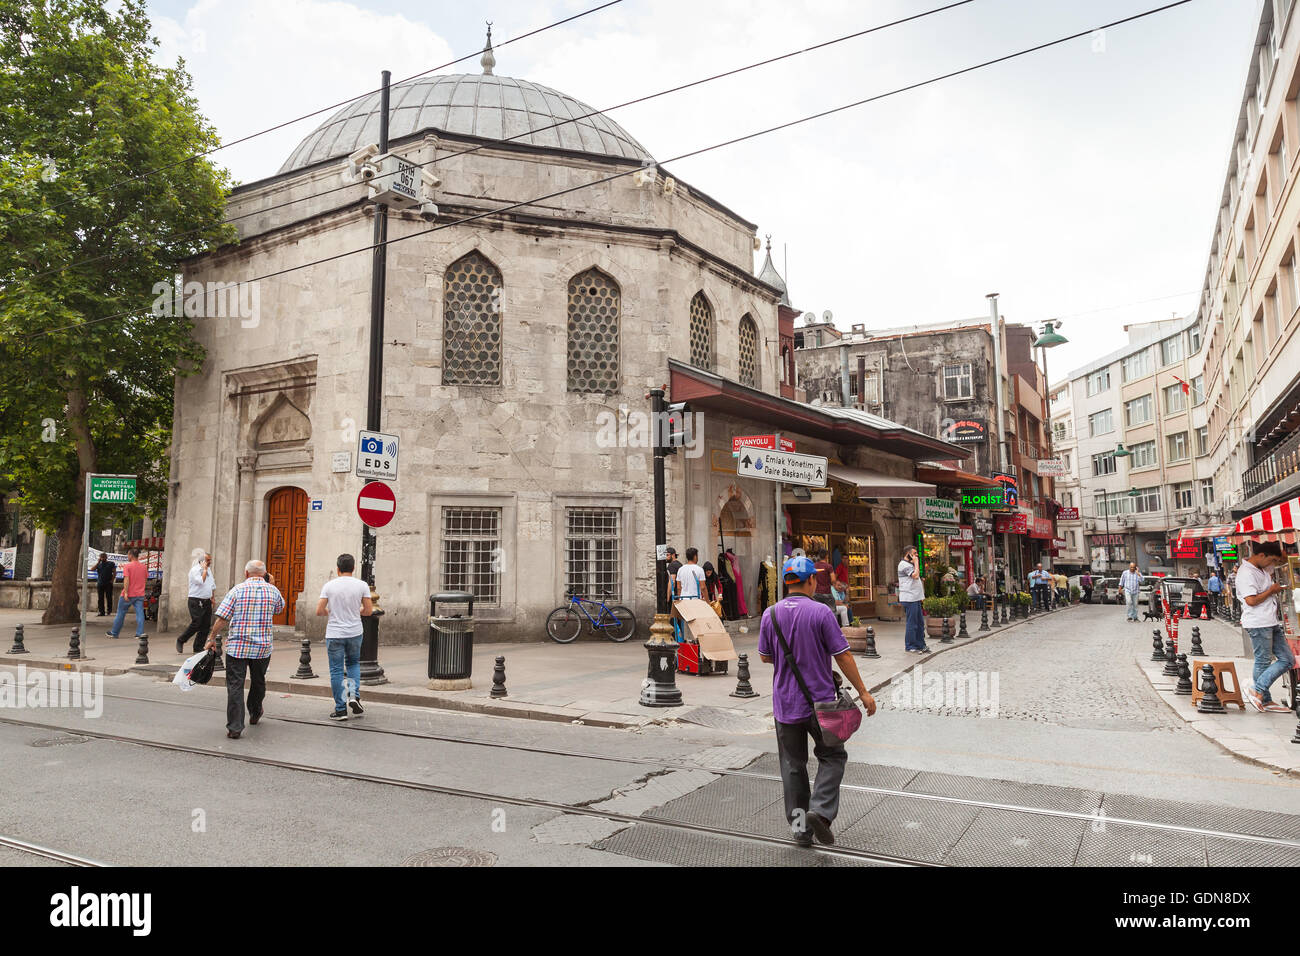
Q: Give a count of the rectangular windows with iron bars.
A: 2